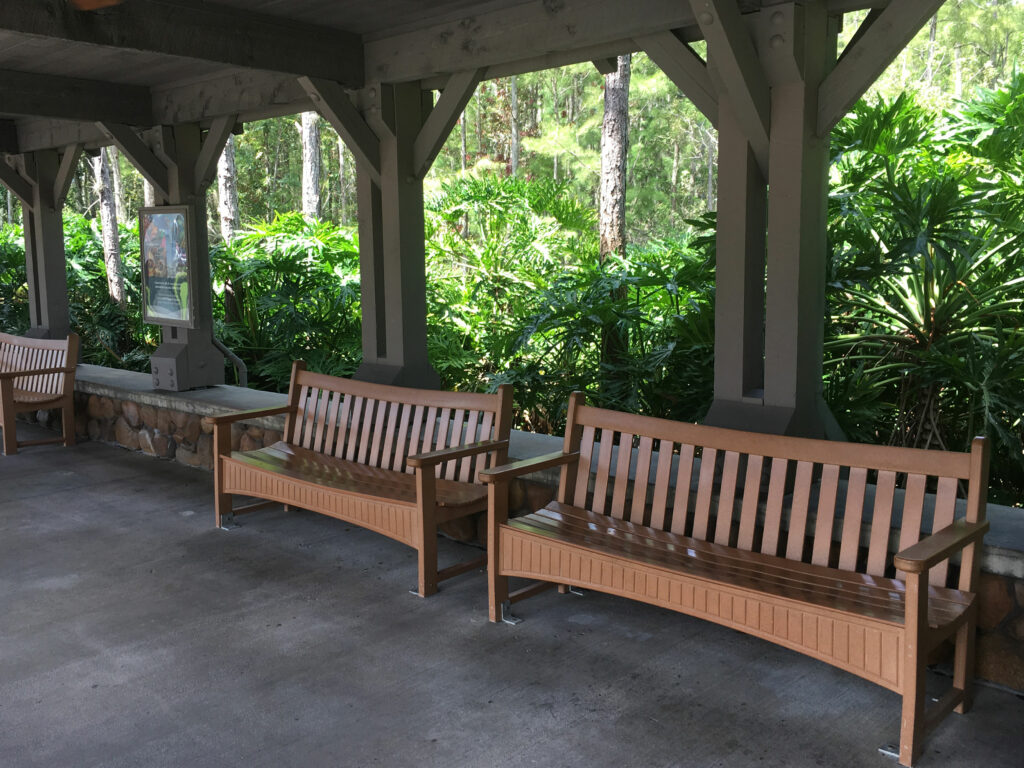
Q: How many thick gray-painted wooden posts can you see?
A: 4